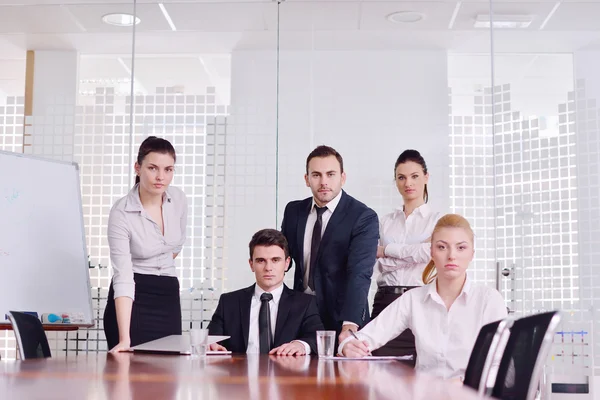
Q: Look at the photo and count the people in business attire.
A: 5